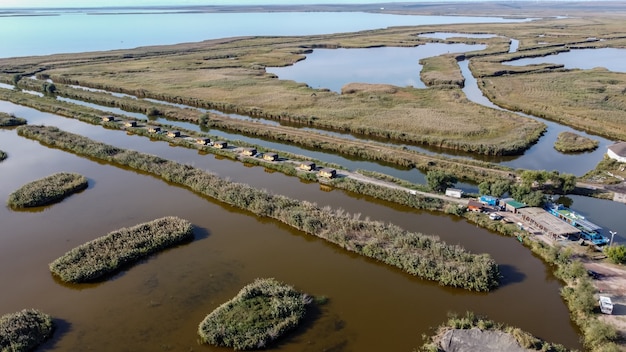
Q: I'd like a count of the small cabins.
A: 10